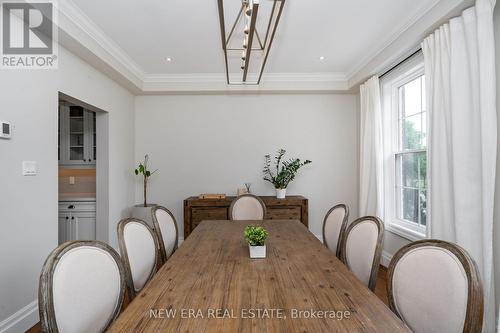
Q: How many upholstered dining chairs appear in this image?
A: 7